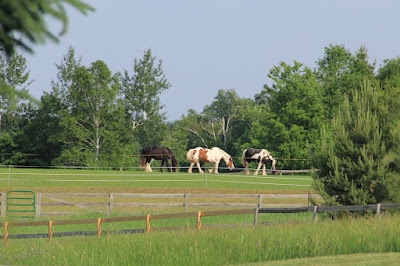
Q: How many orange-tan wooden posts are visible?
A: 5